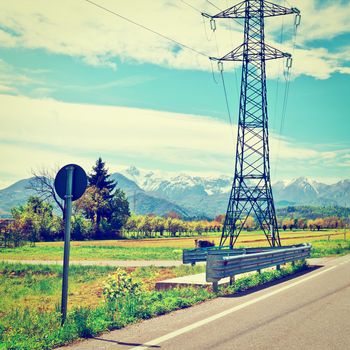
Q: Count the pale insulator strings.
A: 4